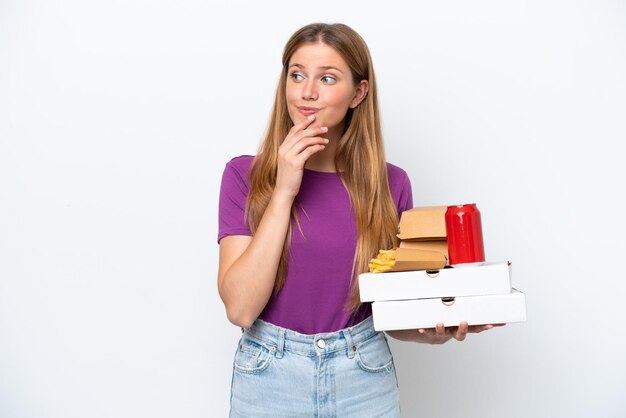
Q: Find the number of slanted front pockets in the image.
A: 2